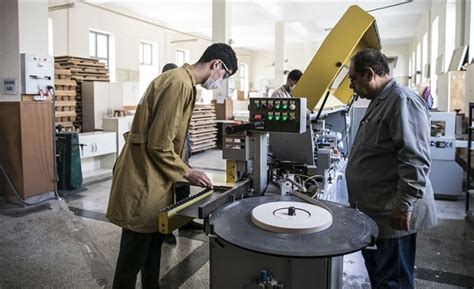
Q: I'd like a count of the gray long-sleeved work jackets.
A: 1